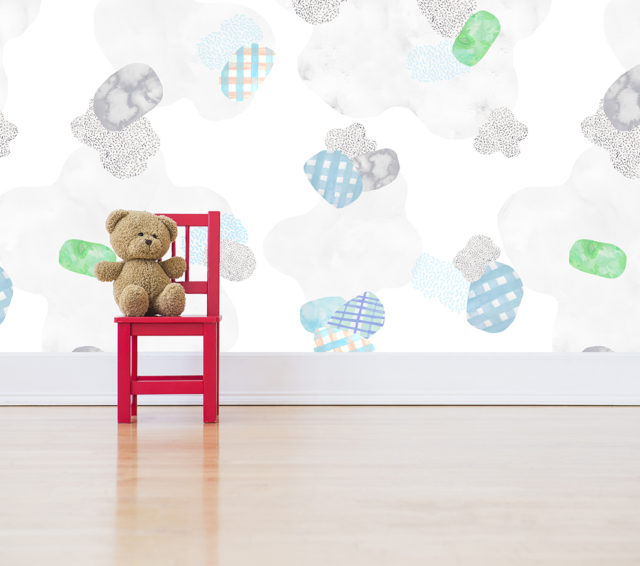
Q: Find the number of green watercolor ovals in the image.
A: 3